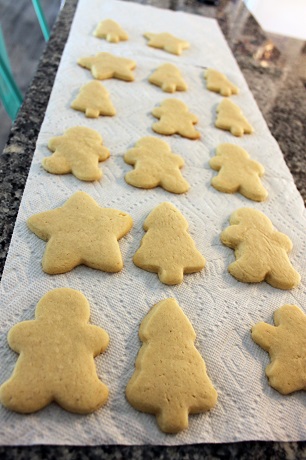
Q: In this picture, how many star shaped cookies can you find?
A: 3